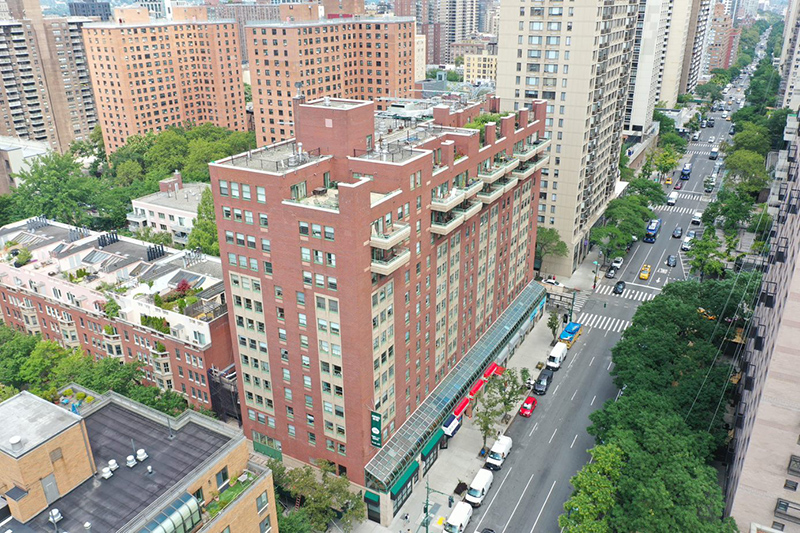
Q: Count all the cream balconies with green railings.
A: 14